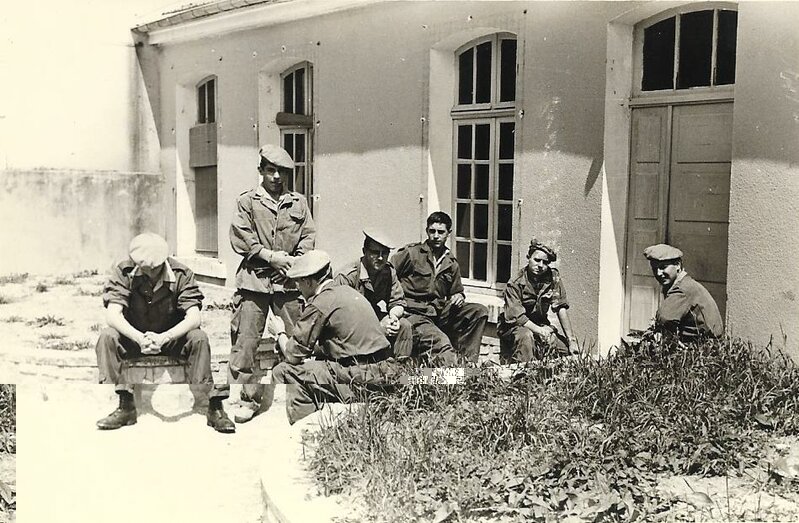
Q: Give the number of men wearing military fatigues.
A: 7